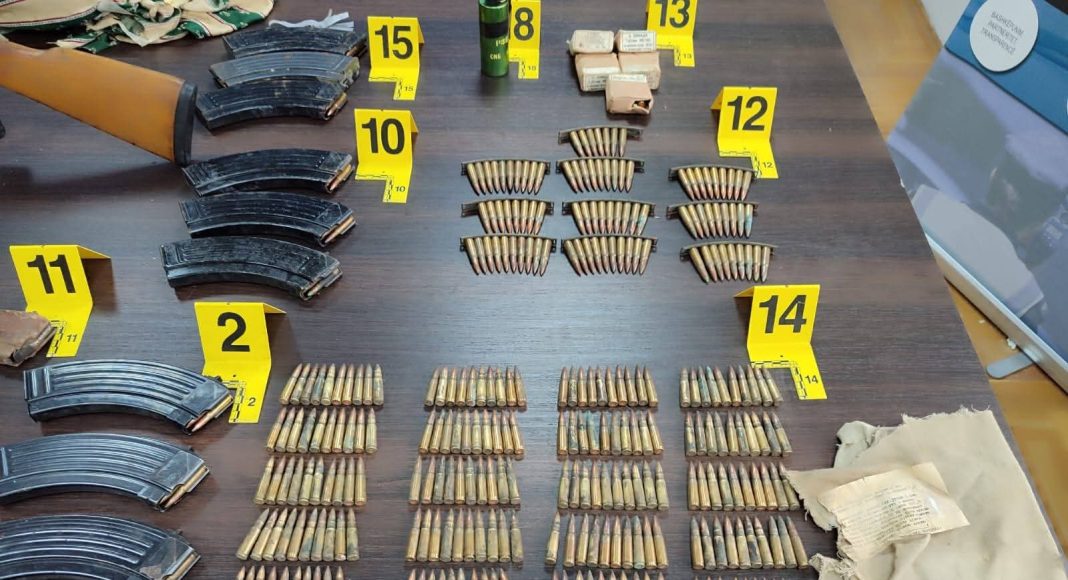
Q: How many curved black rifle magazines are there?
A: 9